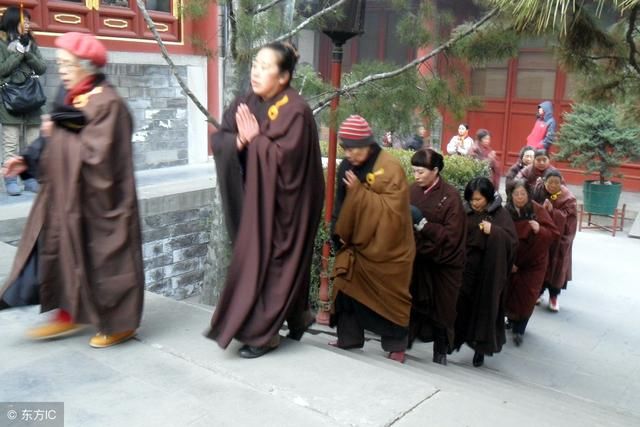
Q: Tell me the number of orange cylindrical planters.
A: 0